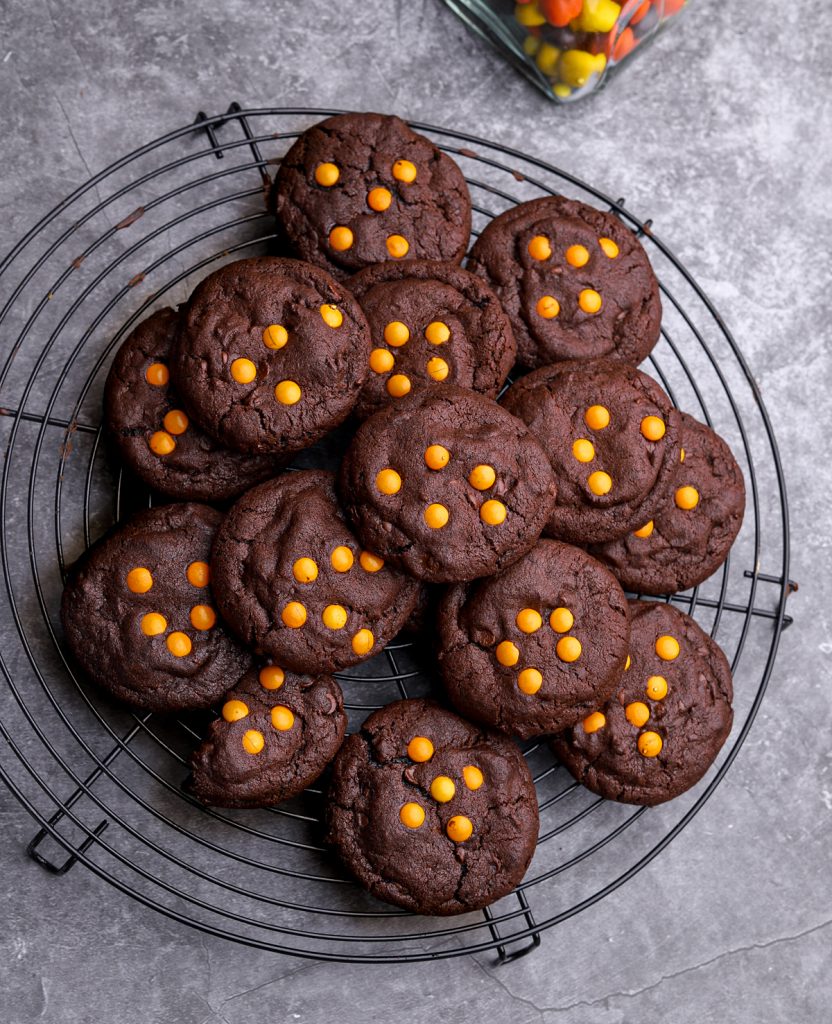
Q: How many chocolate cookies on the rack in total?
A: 14